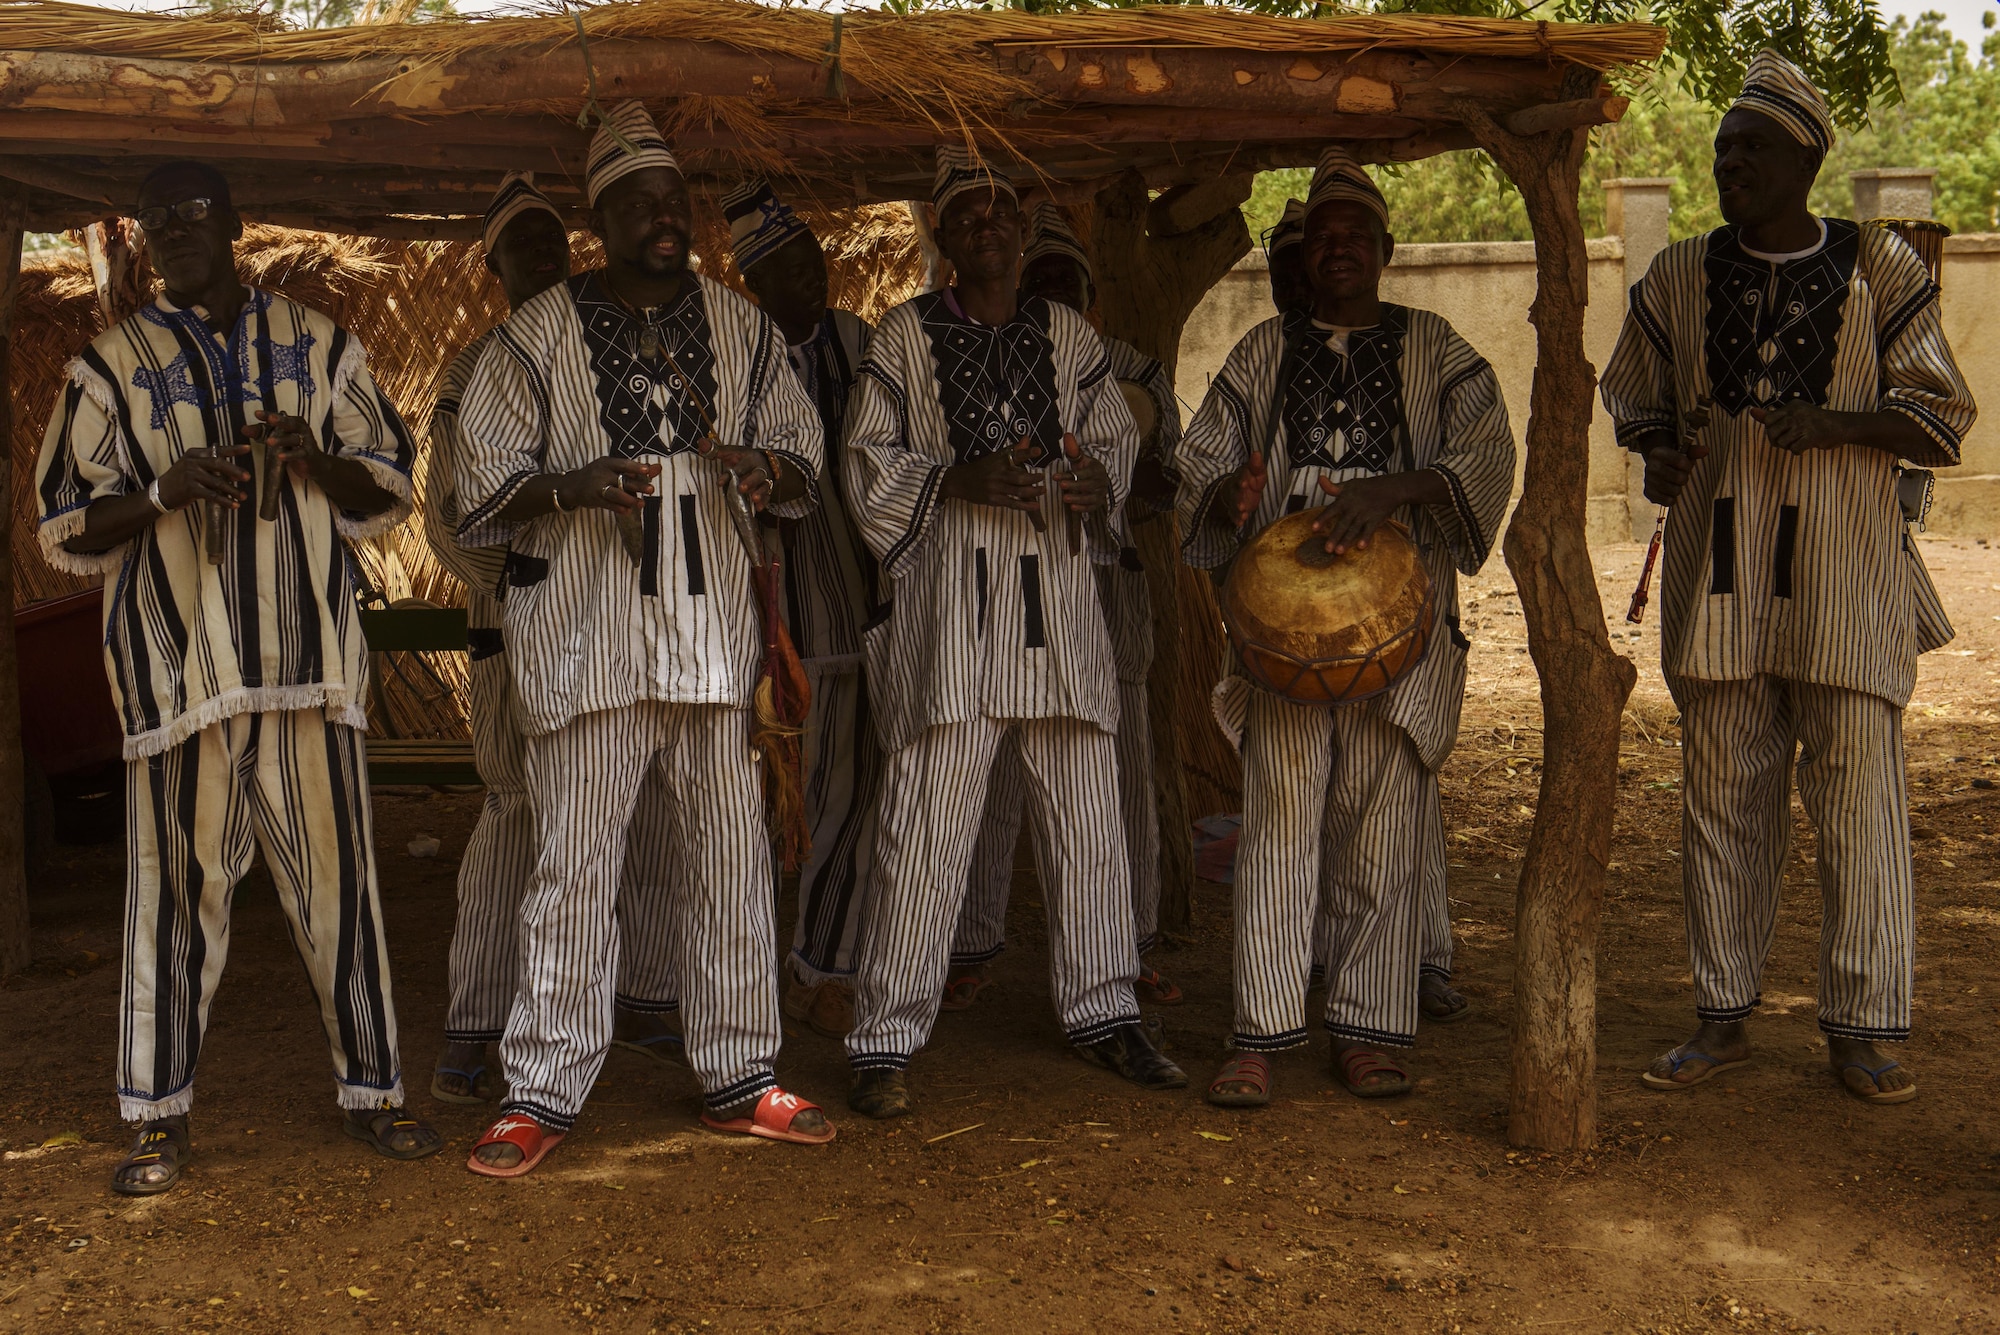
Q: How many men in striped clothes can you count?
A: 9